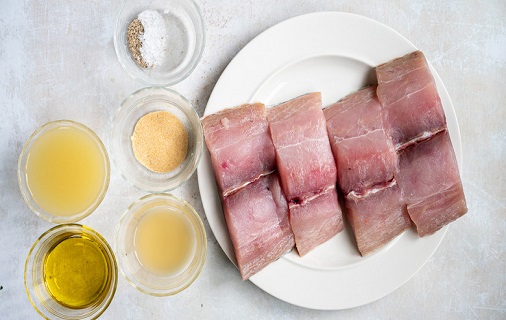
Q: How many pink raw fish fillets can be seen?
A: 4